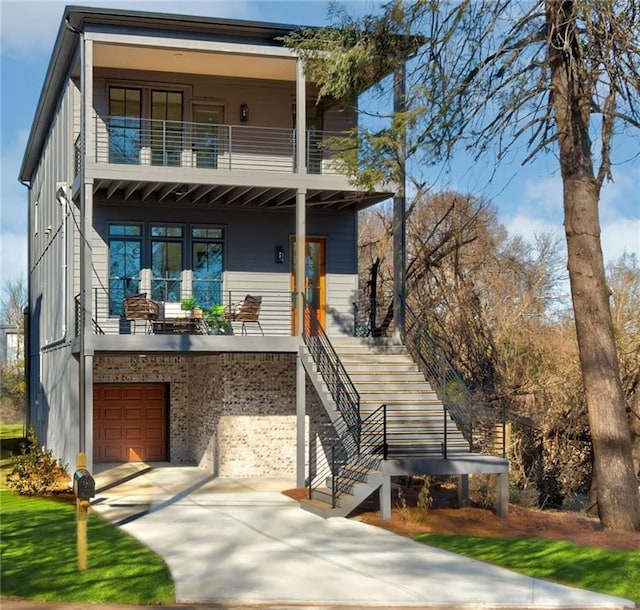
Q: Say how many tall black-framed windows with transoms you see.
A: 3